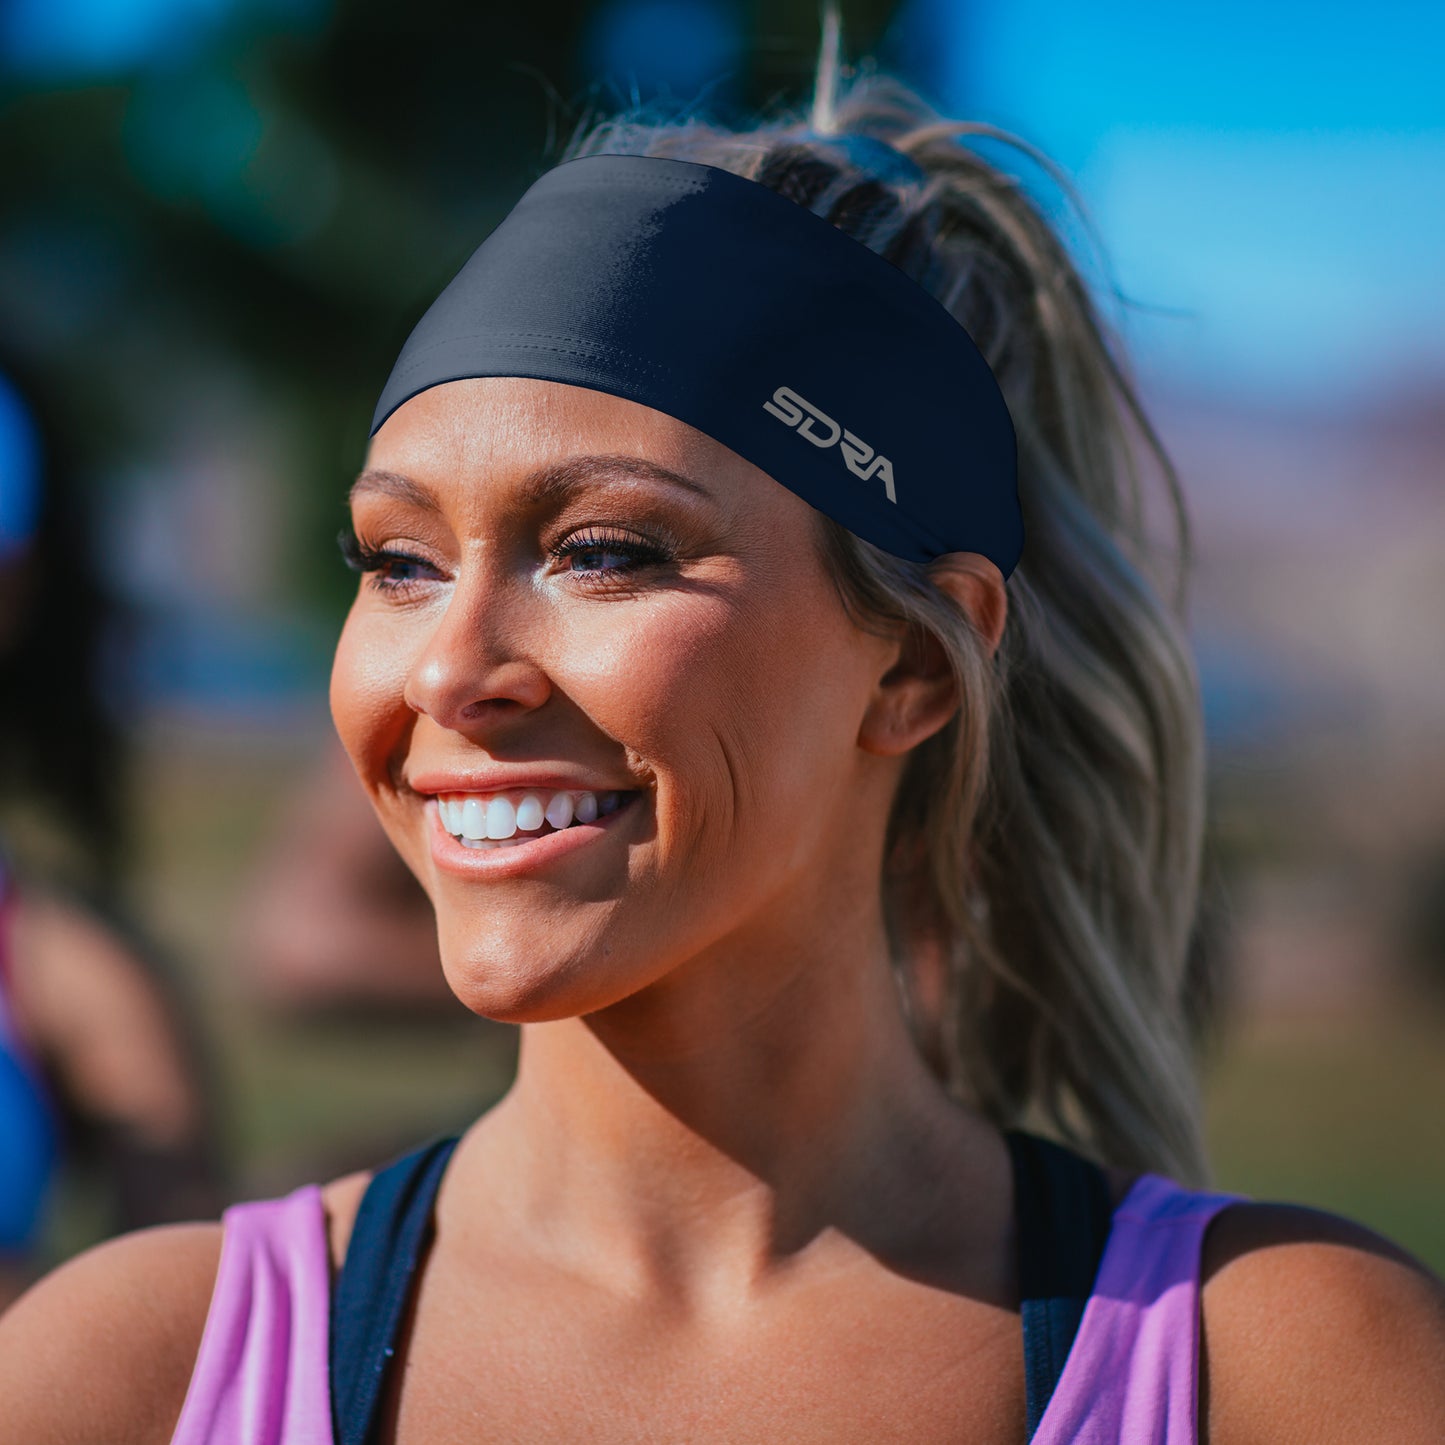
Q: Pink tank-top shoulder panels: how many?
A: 2